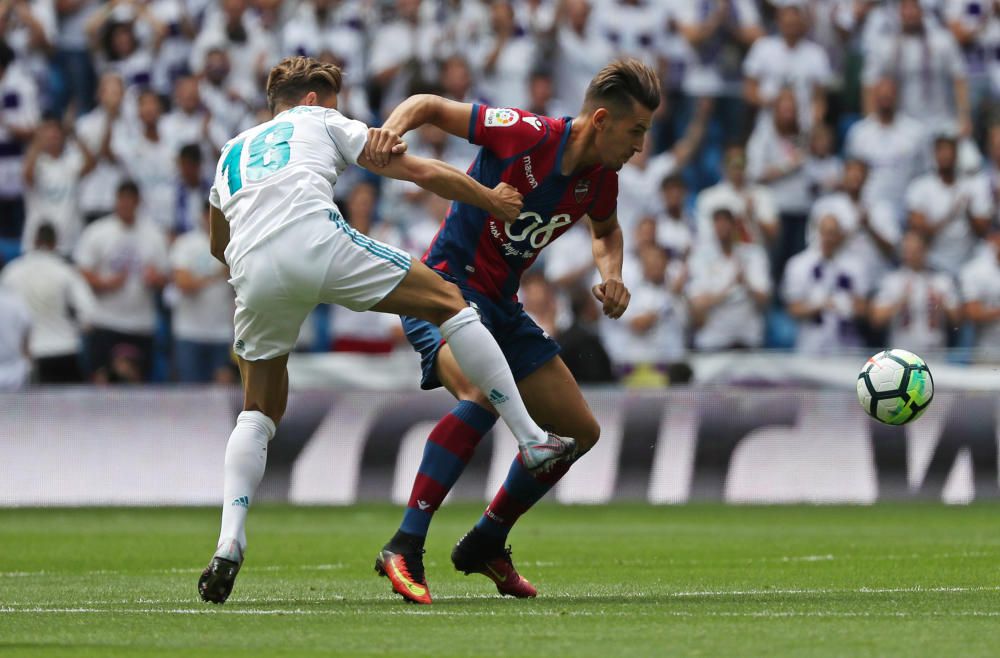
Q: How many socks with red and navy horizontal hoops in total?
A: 2